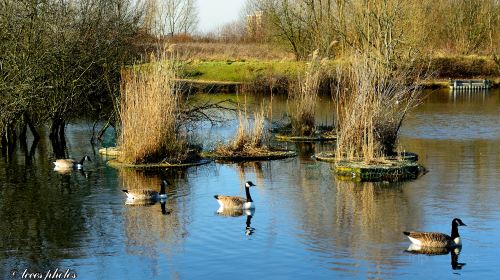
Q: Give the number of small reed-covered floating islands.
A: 4